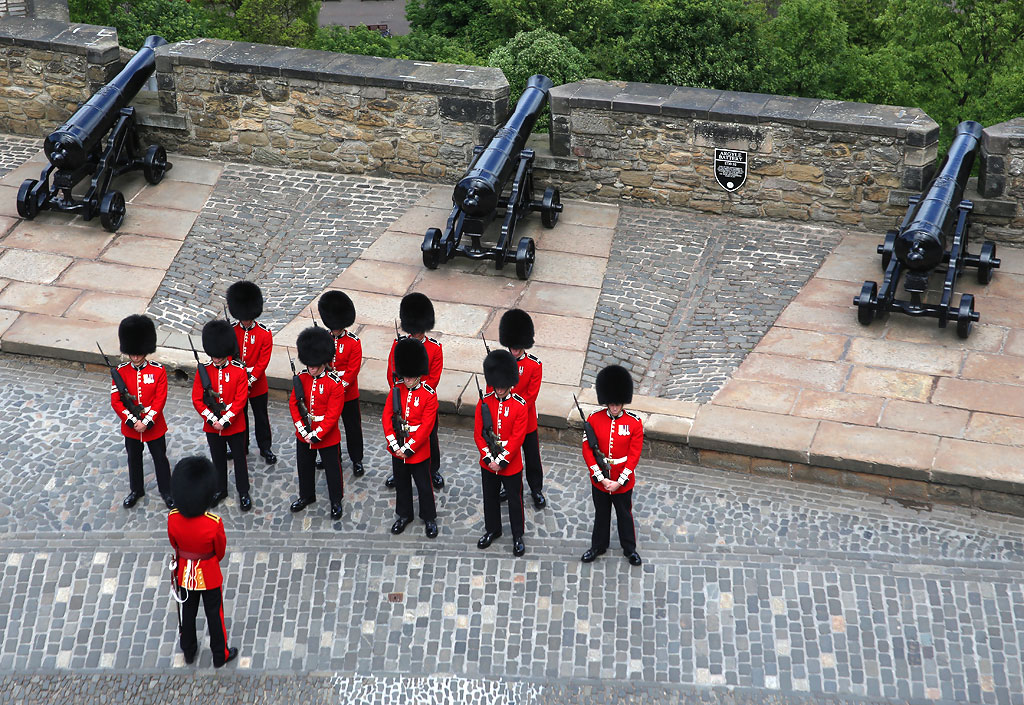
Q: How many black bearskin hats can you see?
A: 11